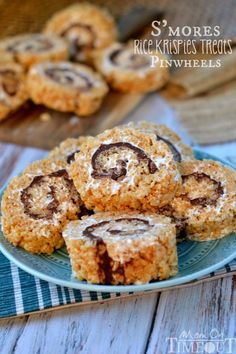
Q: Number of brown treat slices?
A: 11